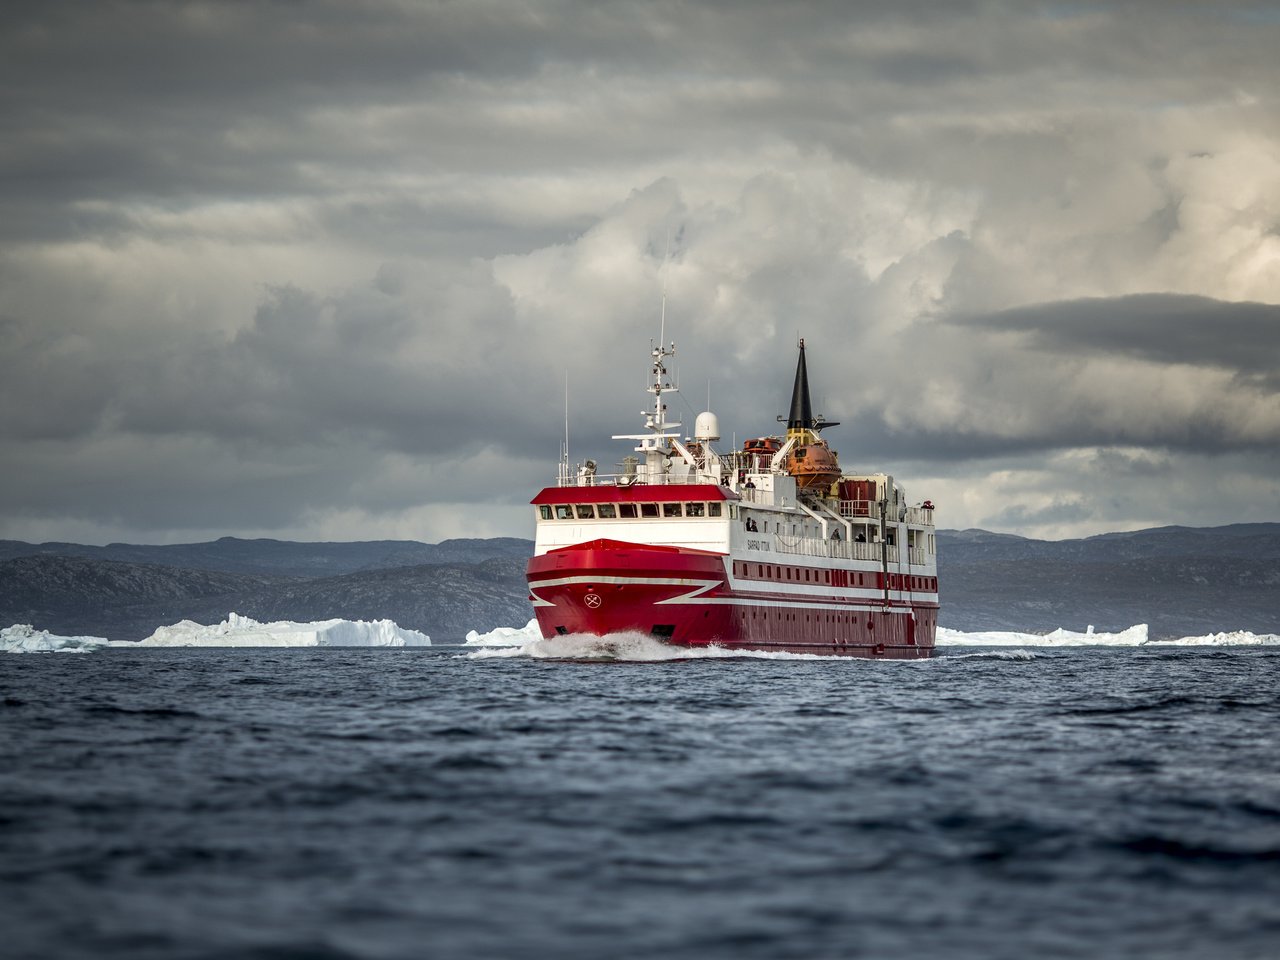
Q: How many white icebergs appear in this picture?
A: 5